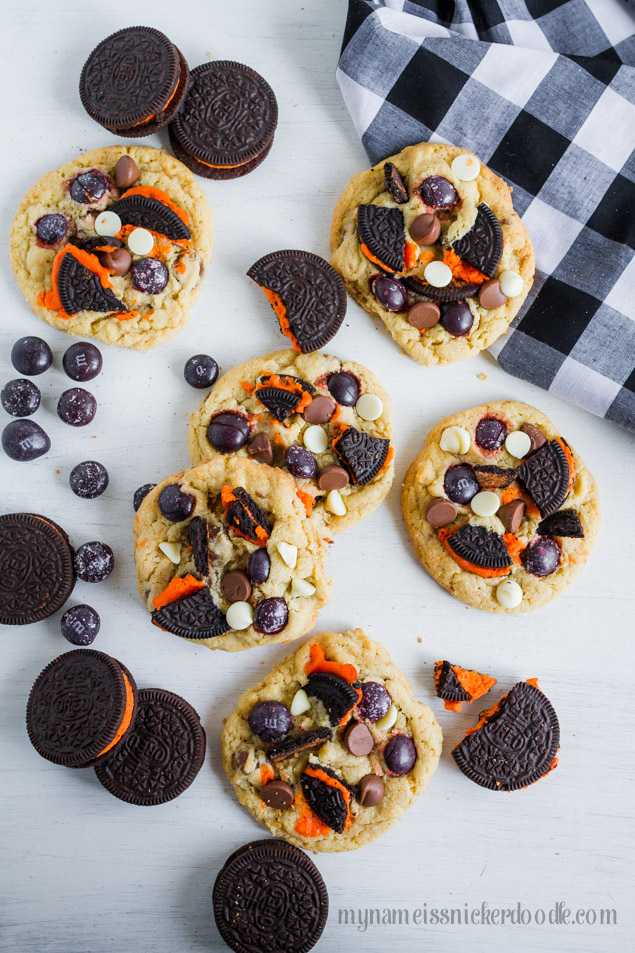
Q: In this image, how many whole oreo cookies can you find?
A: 6